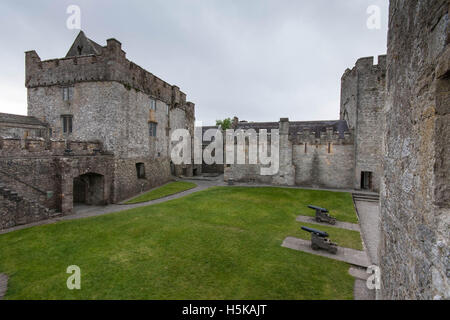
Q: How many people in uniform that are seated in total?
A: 0